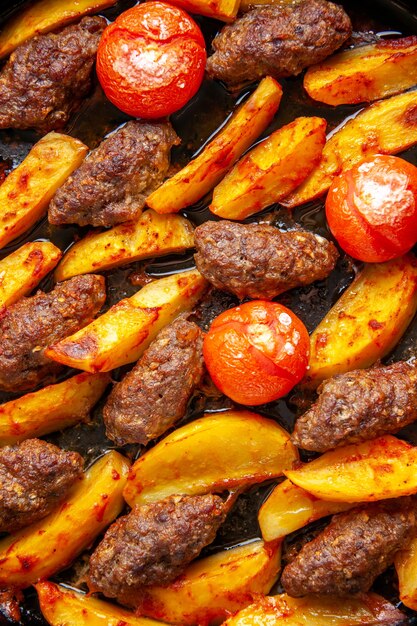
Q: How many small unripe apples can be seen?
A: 0